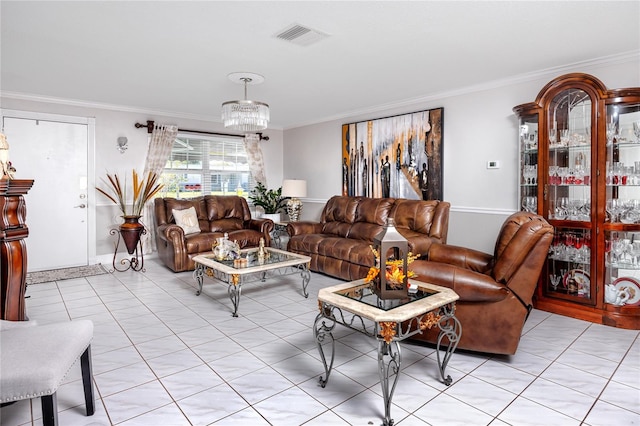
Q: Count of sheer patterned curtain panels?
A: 2